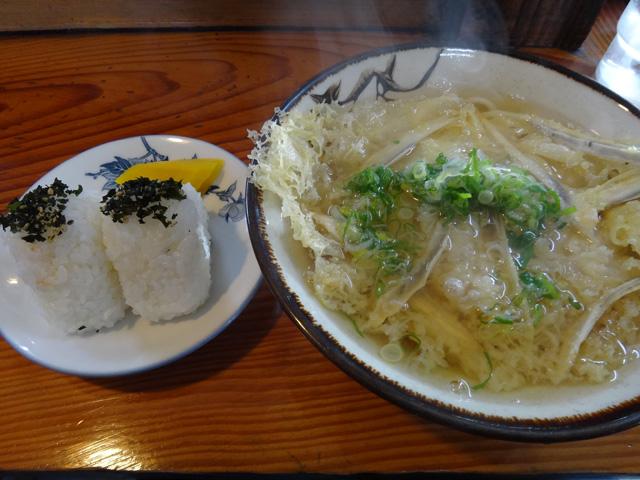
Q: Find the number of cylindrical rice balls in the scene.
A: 2